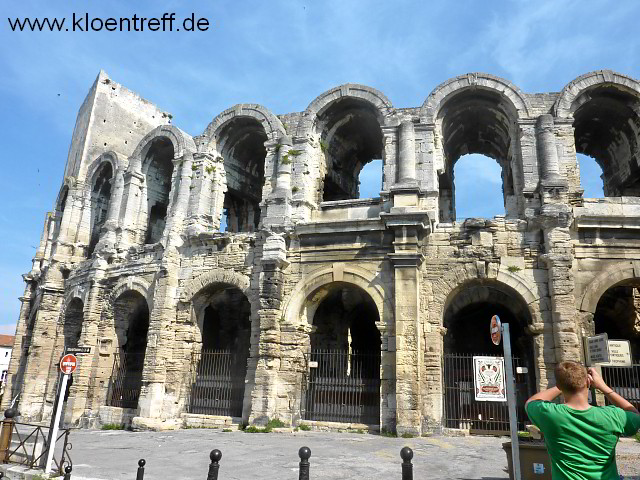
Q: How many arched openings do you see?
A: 12